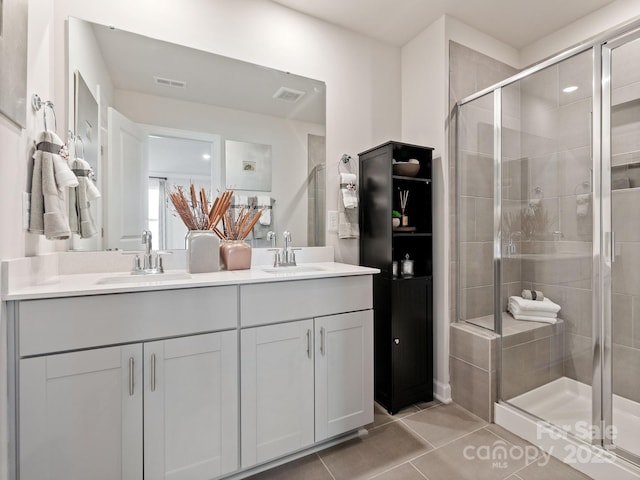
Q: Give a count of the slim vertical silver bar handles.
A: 4